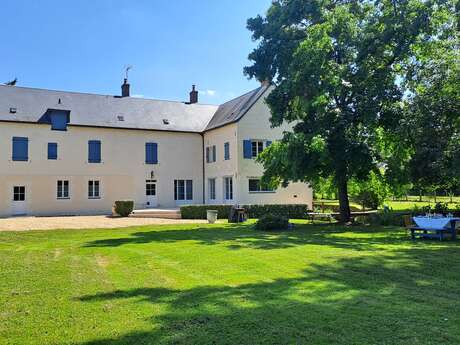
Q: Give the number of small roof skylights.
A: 3